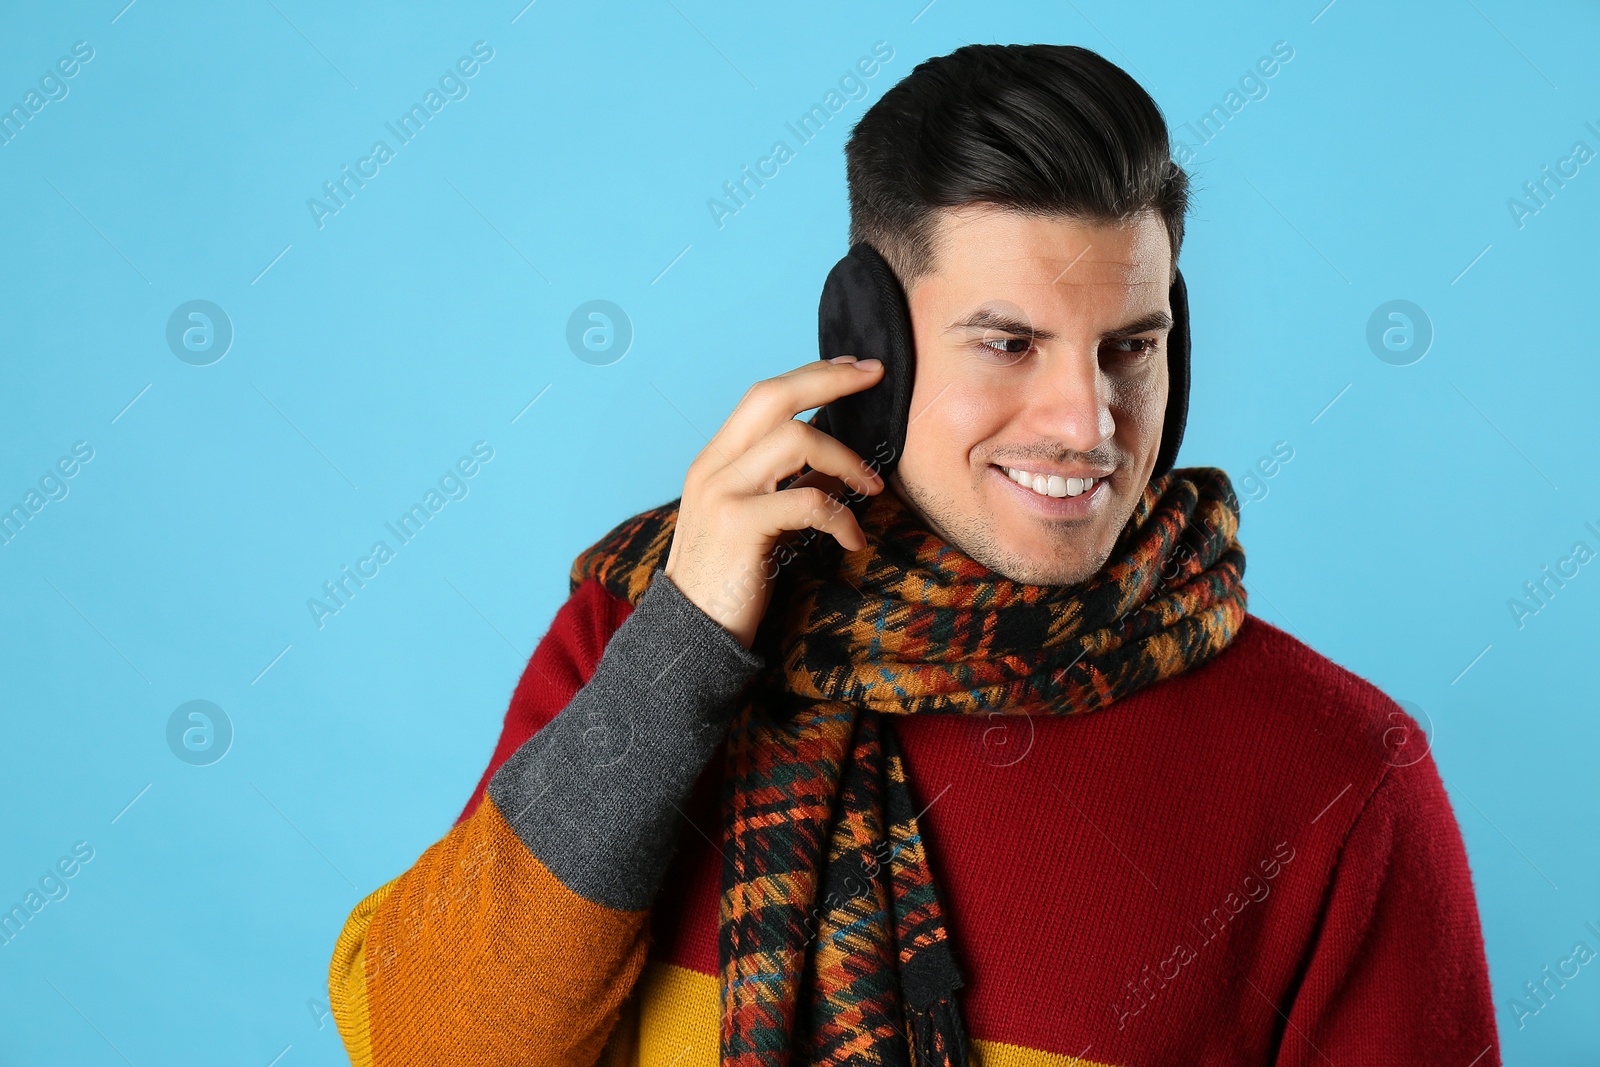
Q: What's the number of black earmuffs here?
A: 2